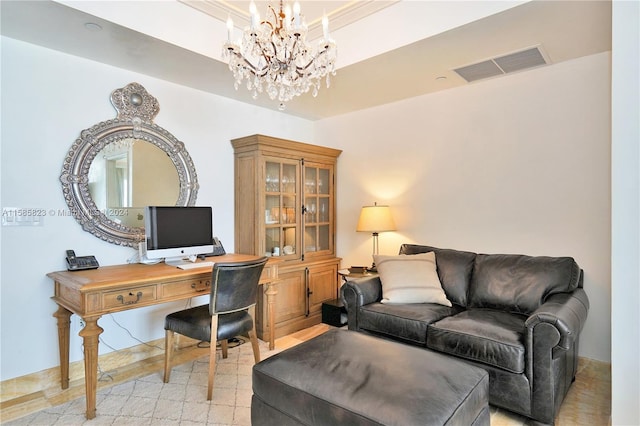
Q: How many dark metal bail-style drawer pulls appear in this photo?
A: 2